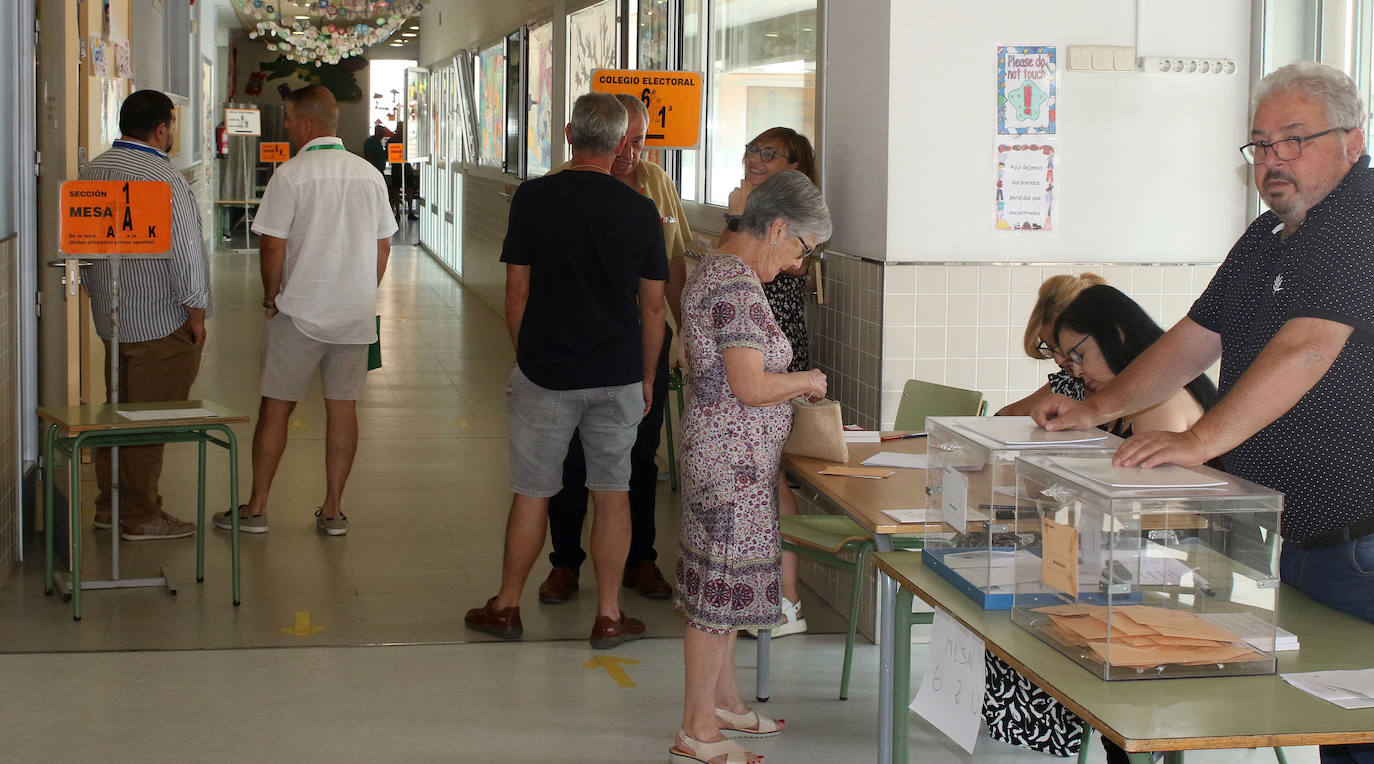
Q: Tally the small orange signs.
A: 2